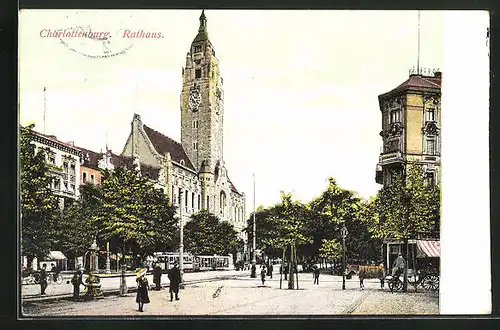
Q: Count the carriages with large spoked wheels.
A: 1